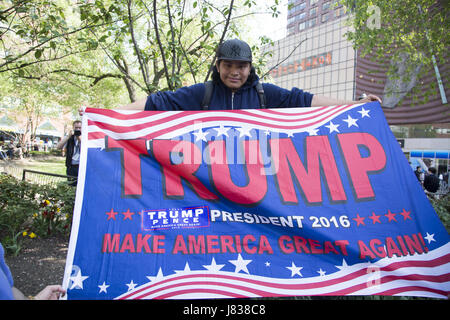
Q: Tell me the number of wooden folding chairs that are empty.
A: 0